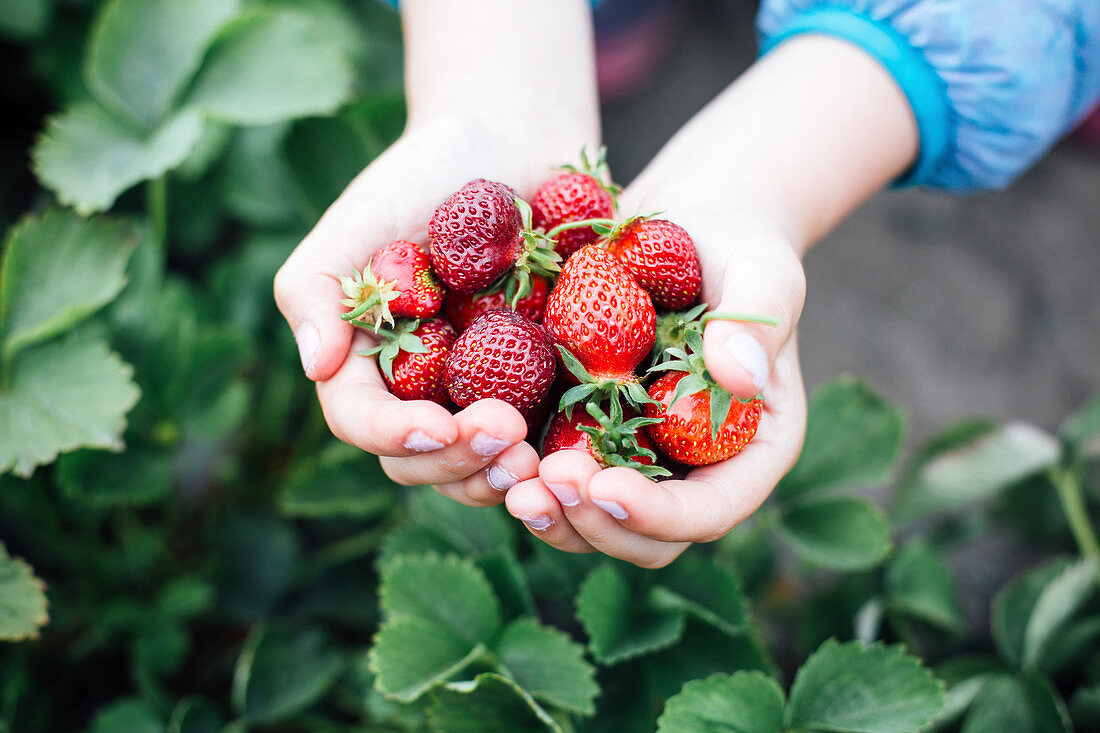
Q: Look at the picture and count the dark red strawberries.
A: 2